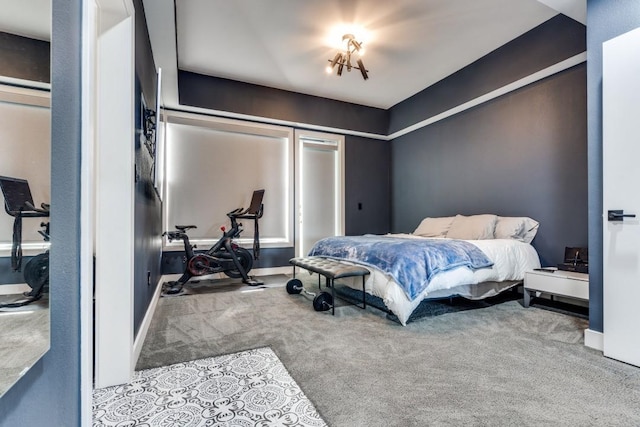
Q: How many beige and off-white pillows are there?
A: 3